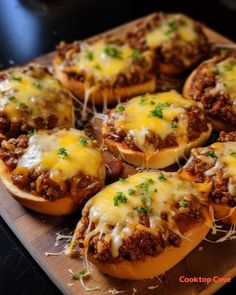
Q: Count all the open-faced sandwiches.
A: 8